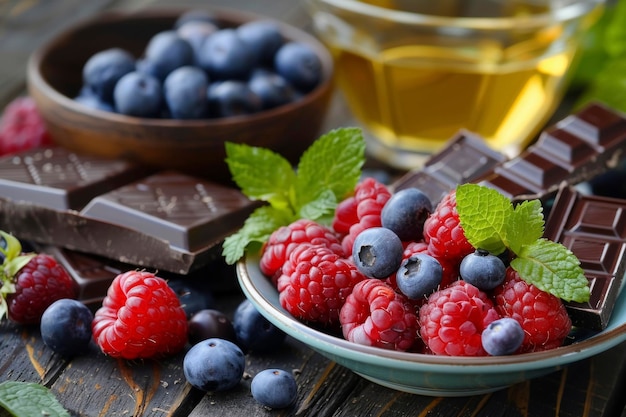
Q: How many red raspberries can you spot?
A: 11